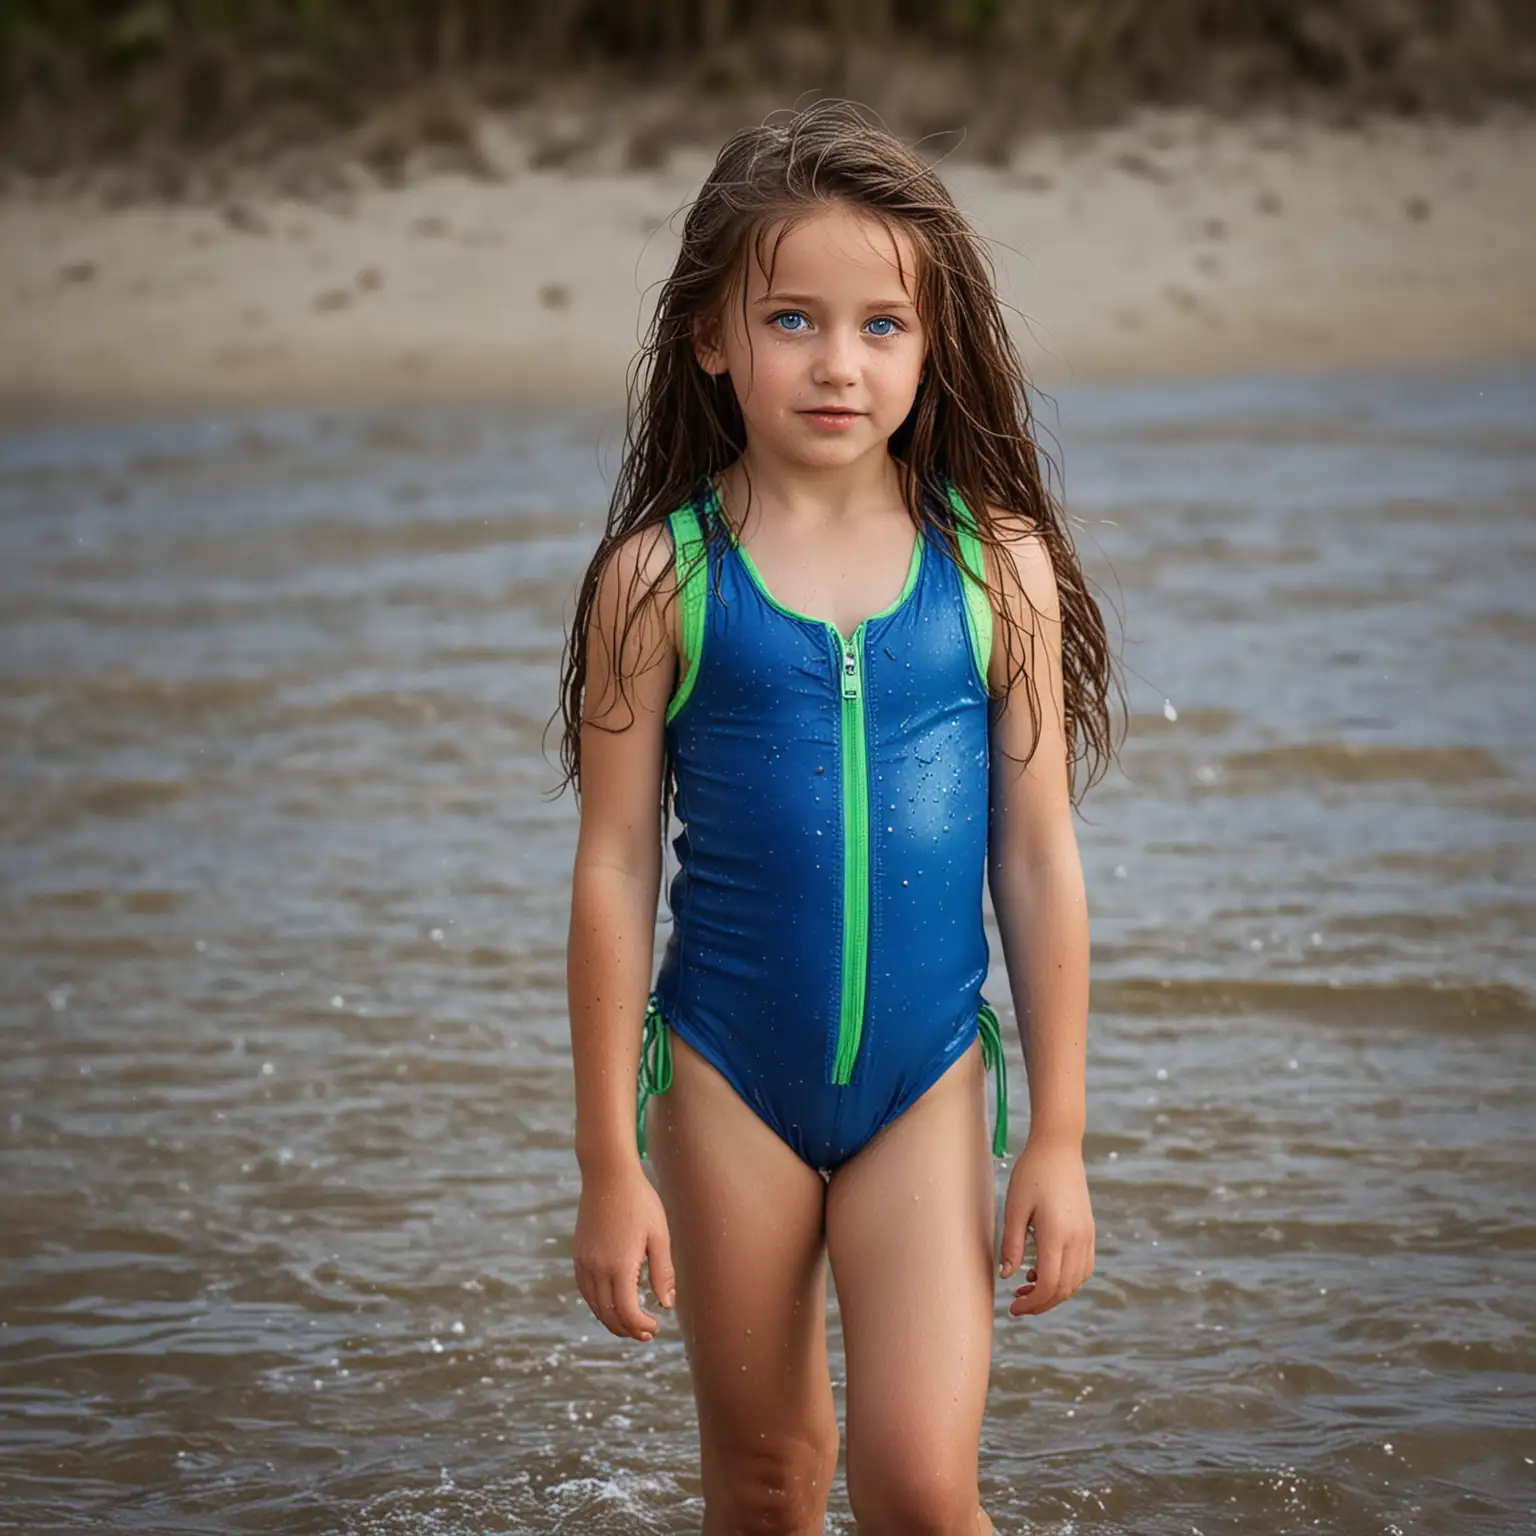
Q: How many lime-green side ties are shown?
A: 2